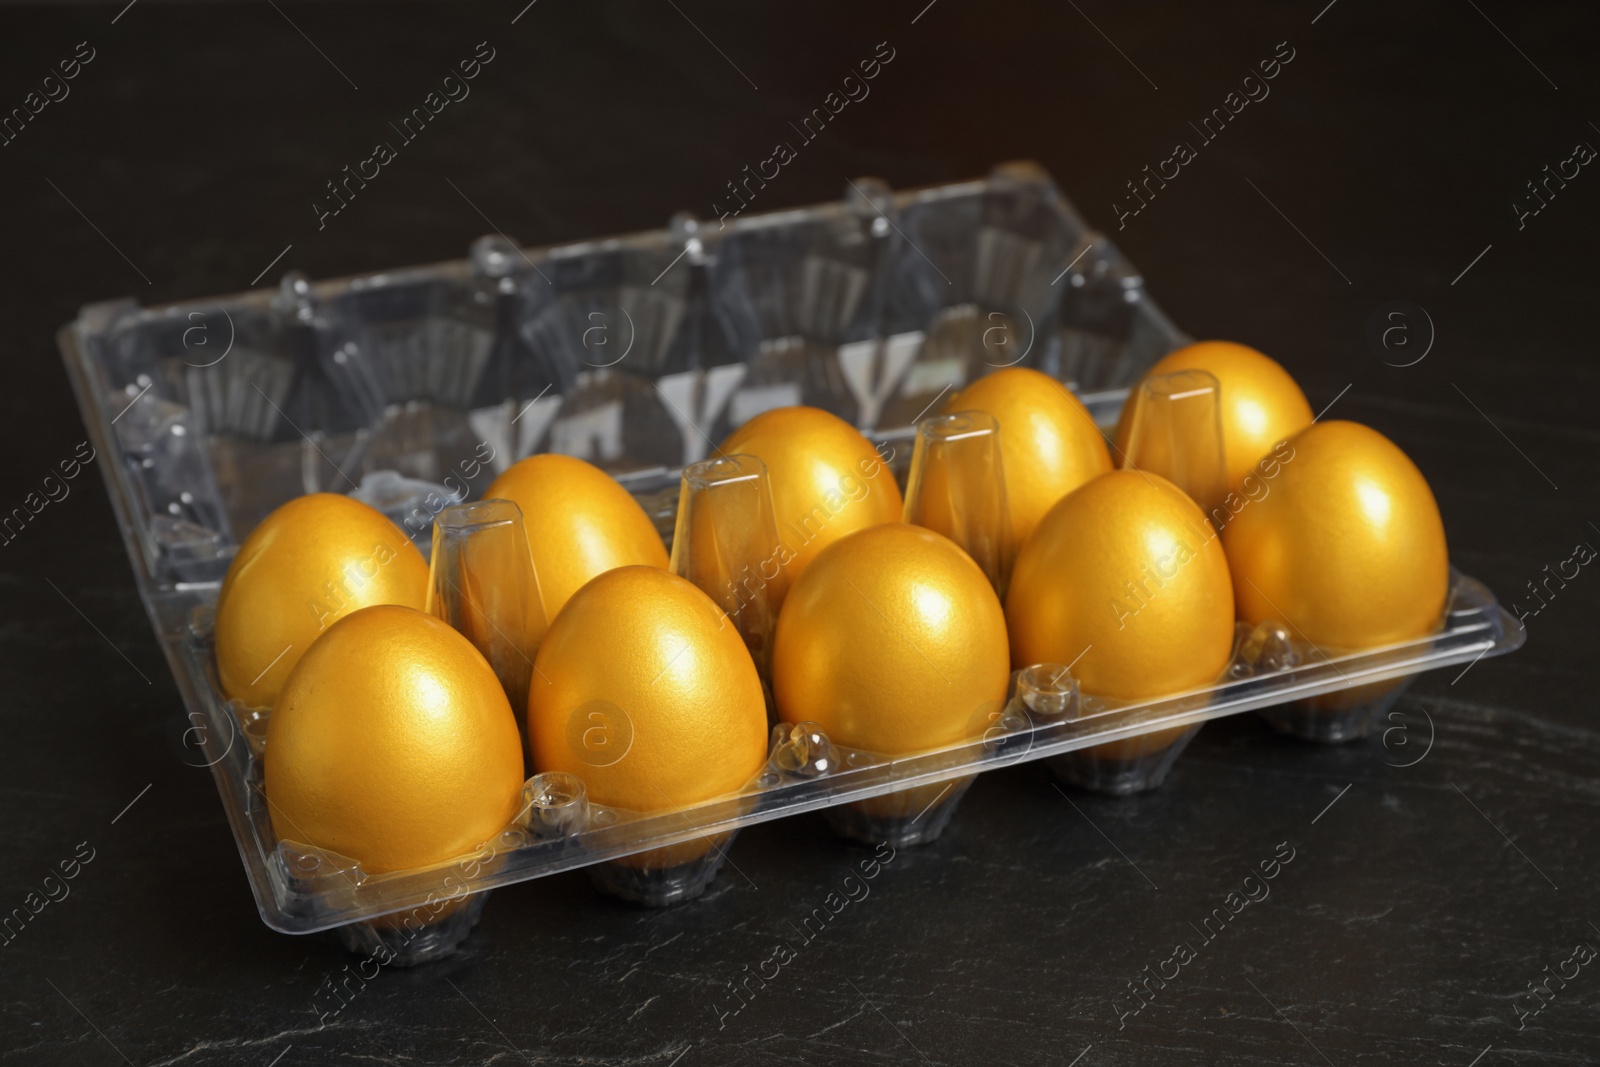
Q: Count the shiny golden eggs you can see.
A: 10